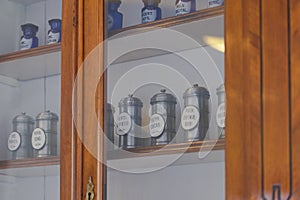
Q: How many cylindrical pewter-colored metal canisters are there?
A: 7